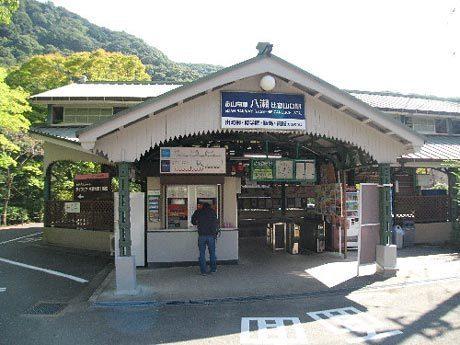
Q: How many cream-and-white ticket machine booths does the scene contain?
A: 1